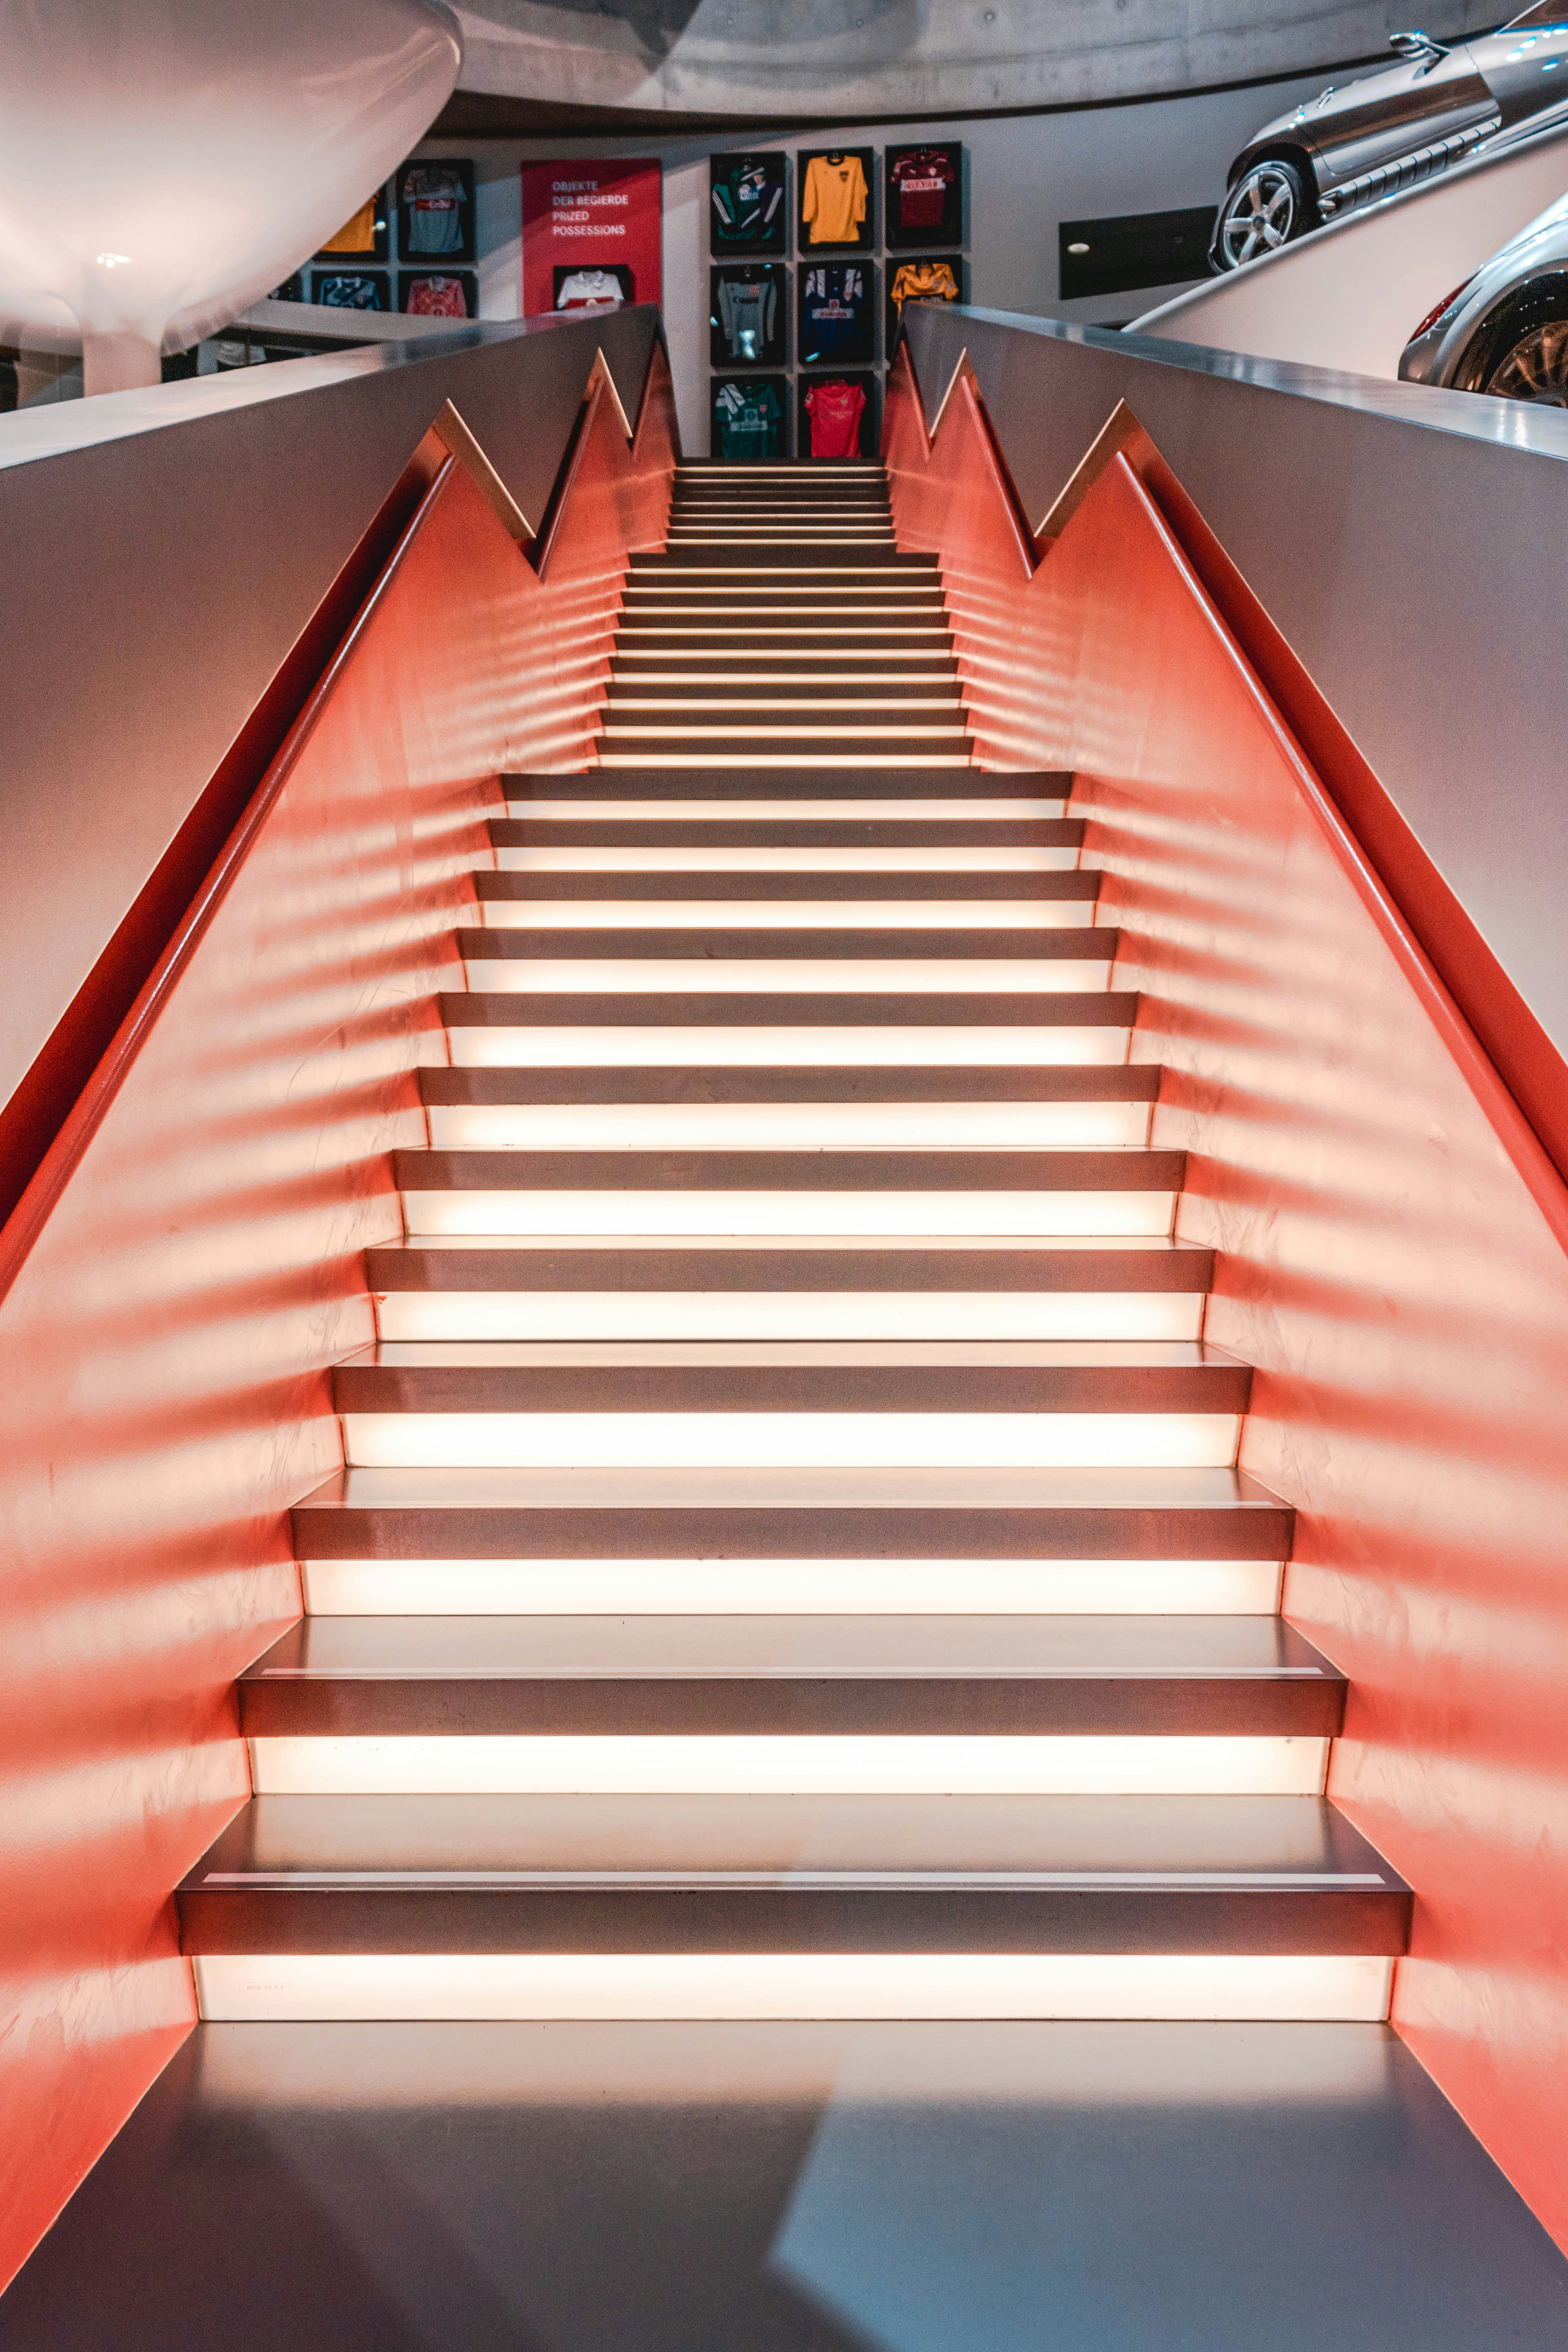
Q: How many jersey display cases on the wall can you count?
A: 13